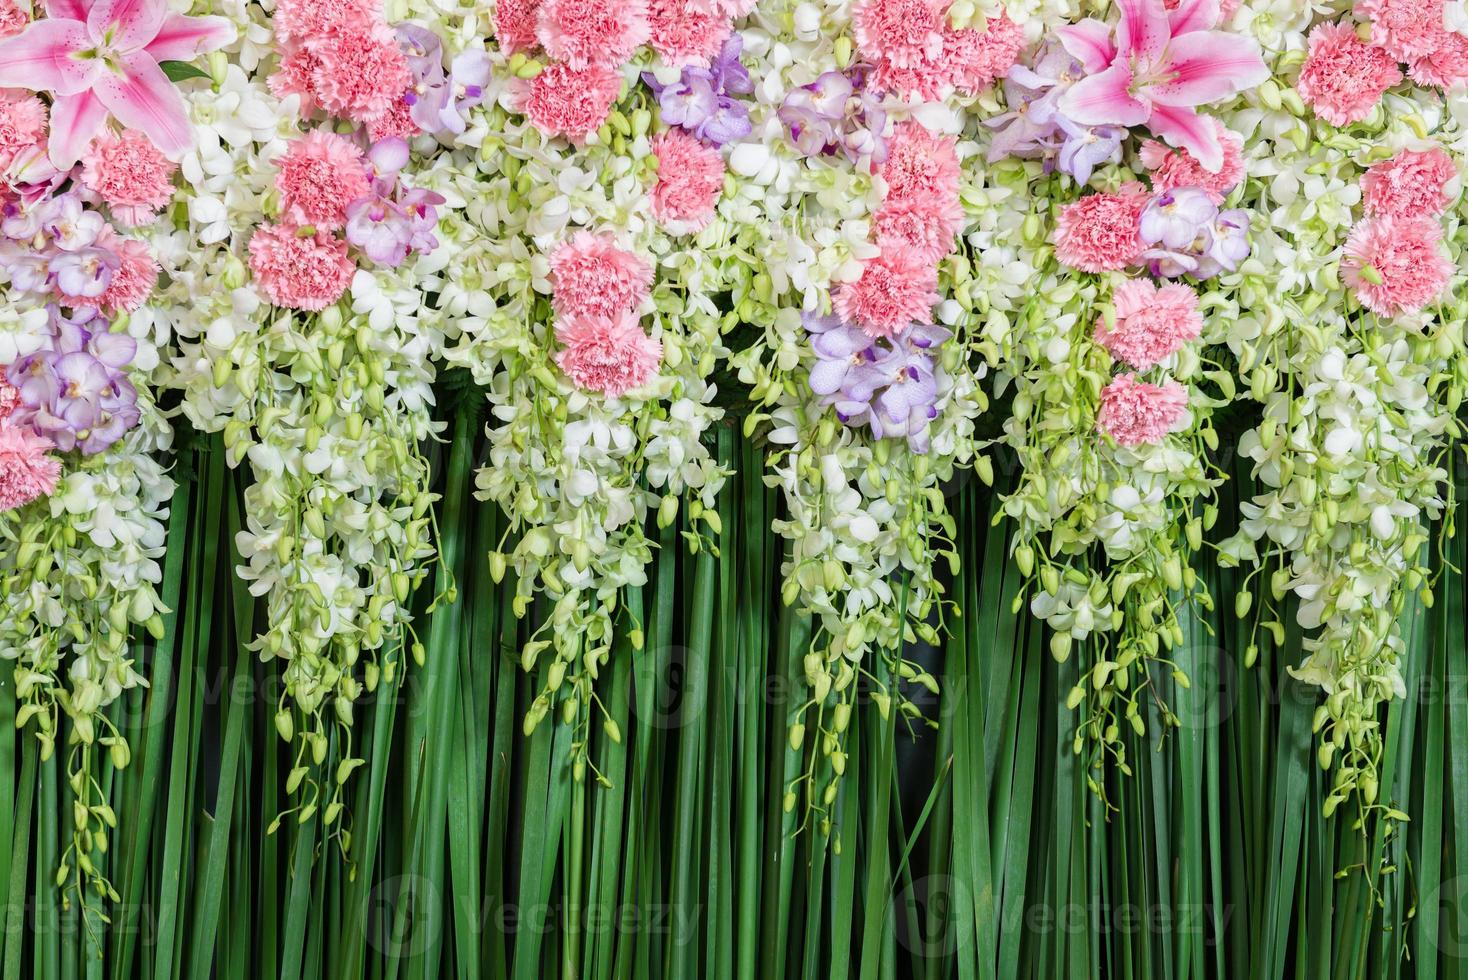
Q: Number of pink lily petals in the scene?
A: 12